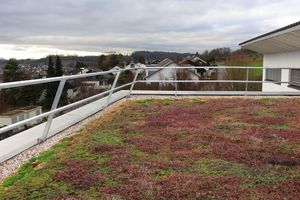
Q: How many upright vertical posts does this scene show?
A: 5